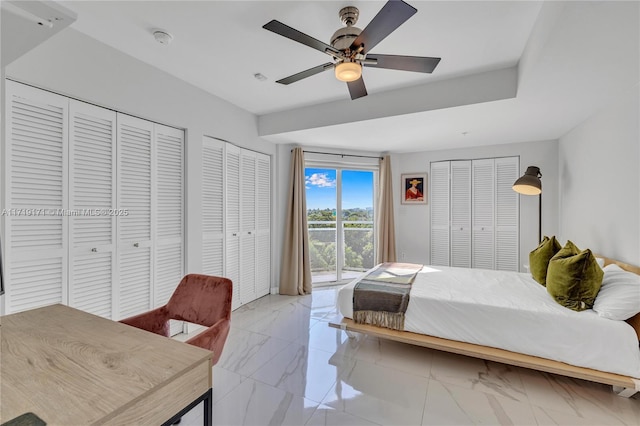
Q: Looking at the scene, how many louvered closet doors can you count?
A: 12